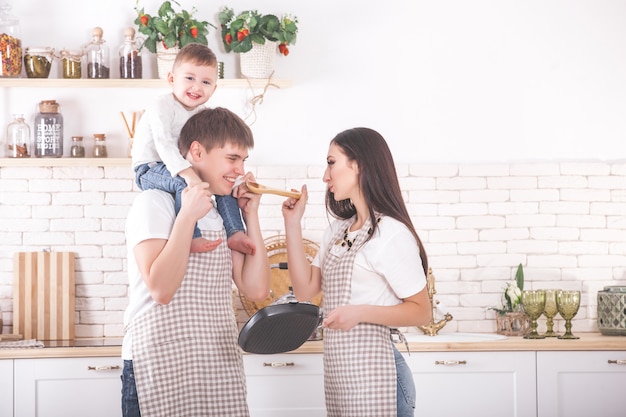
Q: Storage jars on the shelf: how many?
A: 9